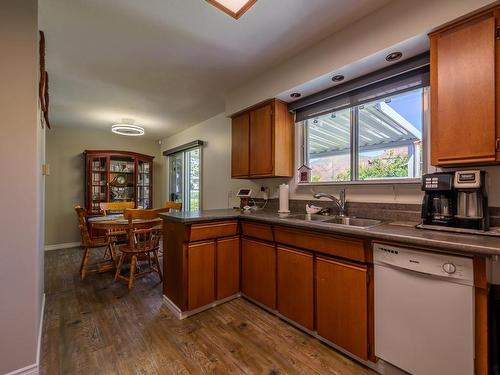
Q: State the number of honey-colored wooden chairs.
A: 4